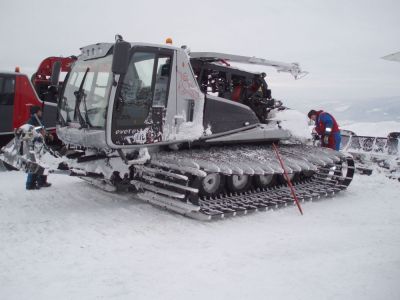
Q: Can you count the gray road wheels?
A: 4